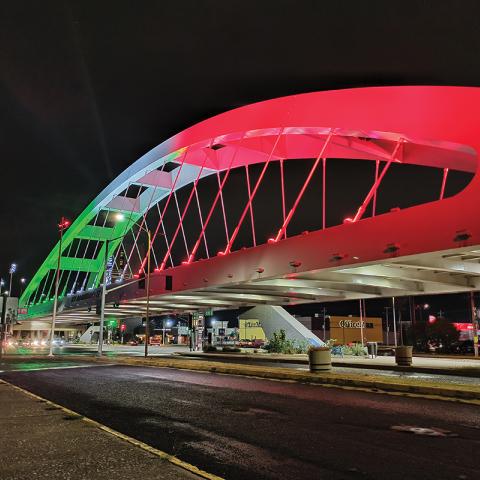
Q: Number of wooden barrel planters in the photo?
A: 2